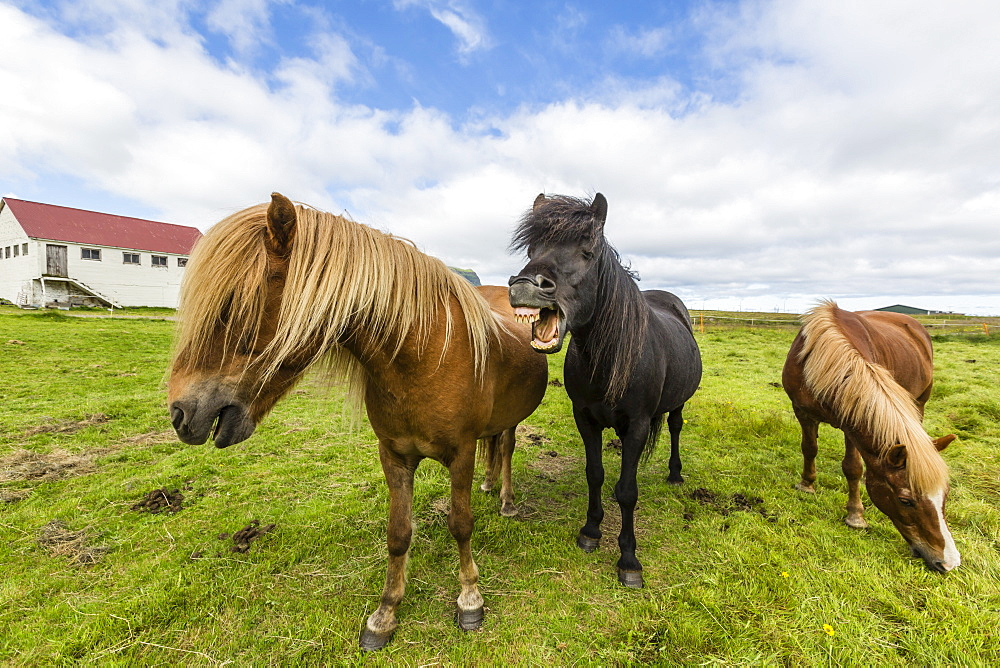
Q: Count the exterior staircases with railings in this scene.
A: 1